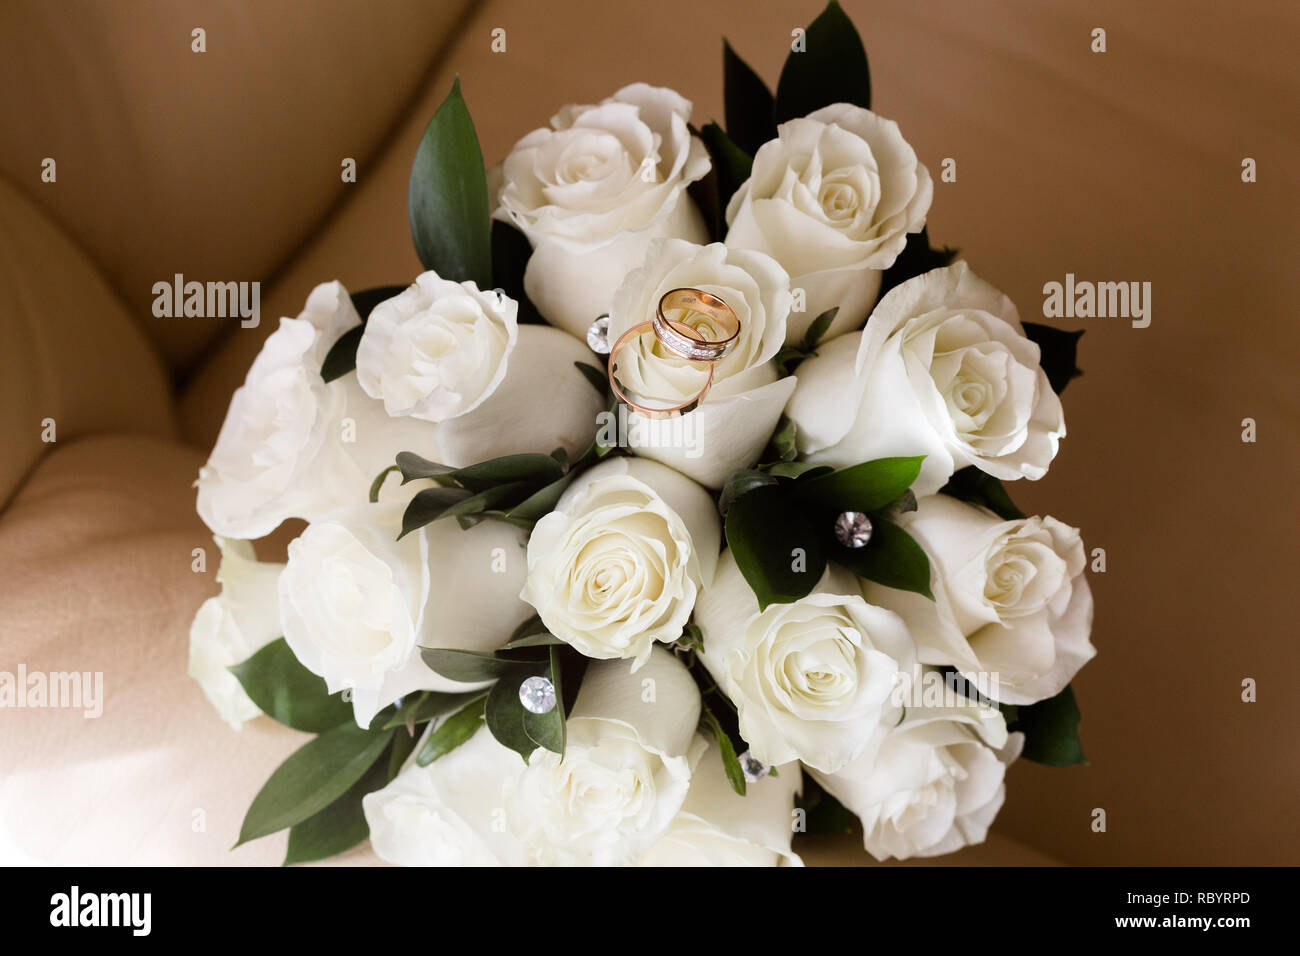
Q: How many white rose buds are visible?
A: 15